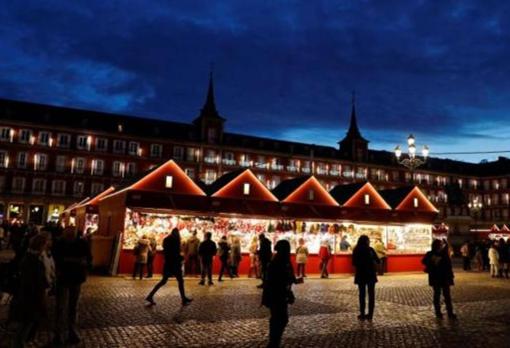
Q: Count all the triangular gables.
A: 5